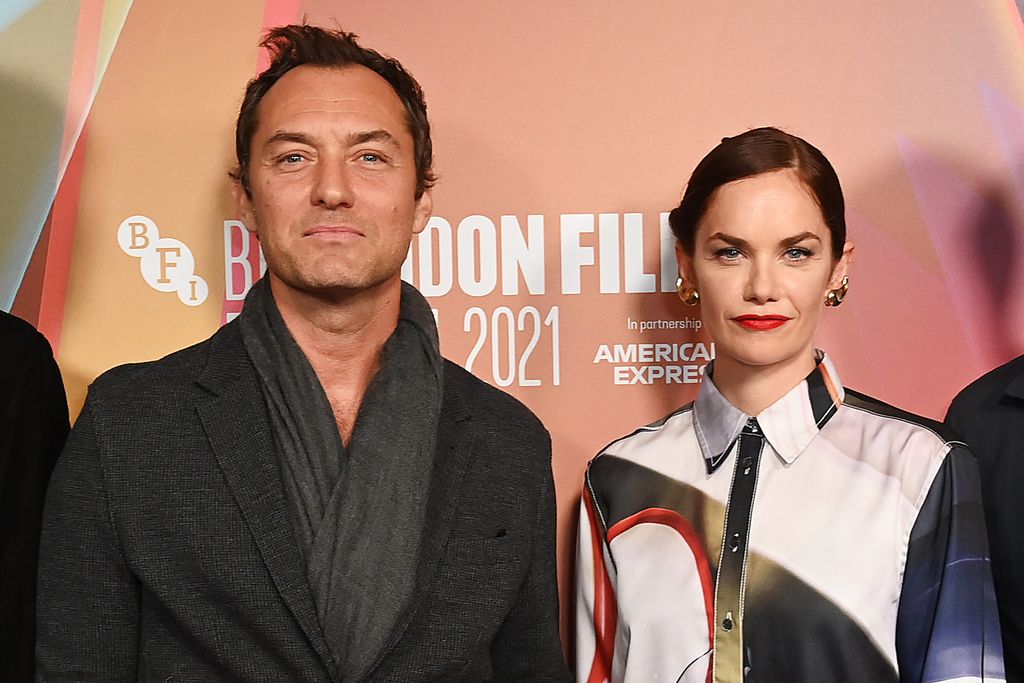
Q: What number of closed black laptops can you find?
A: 0